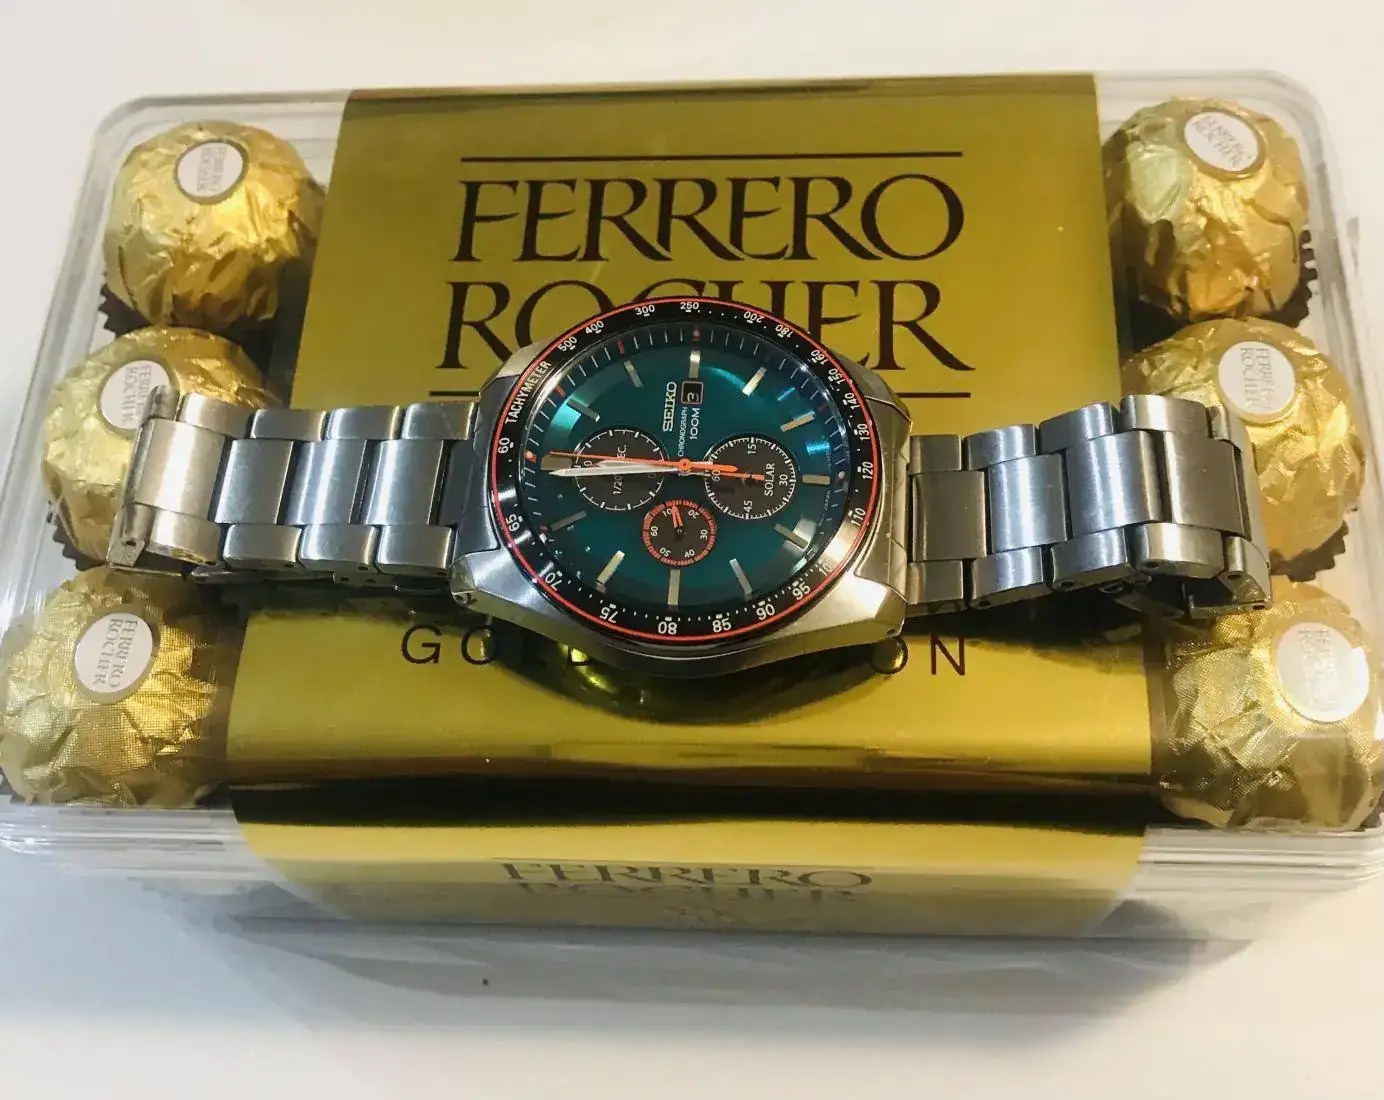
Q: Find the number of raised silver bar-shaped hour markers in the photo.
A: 12